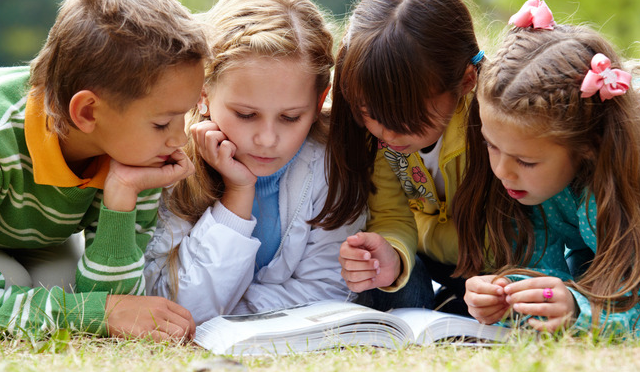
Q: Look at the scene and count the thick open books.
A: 1